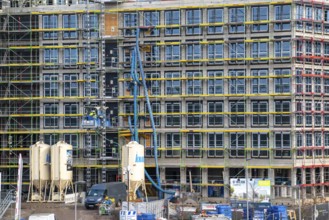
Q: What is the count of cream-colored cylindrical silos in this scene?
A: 3